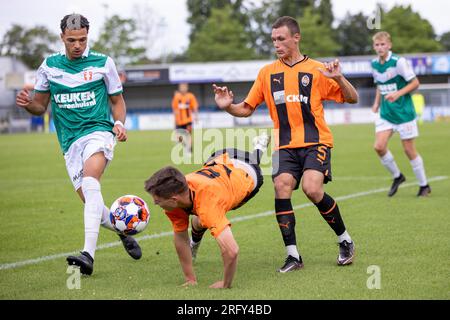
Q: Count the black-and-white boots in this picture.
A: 2